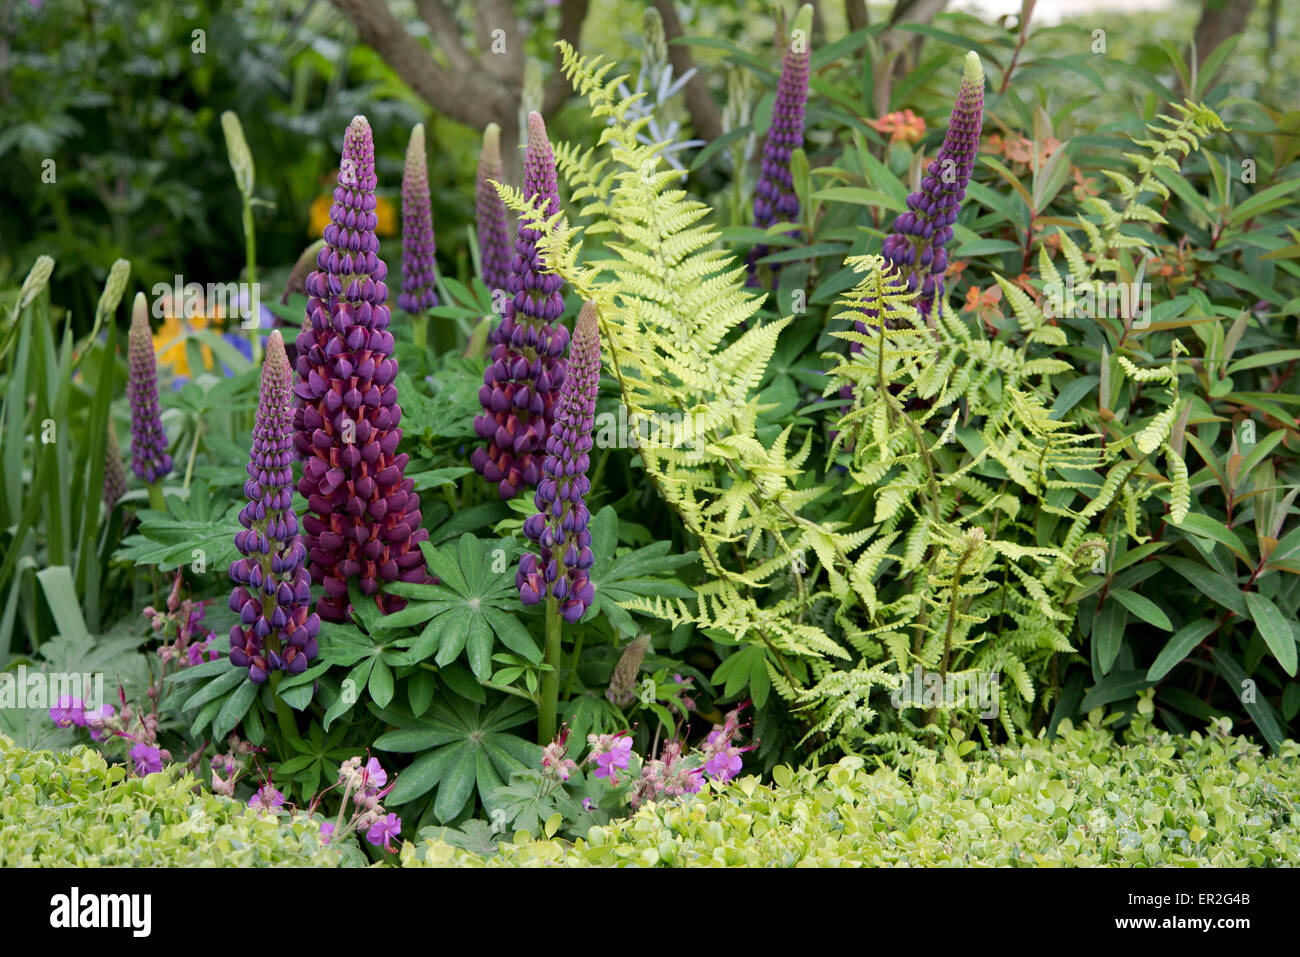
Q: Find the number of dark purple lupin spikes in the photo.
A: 9